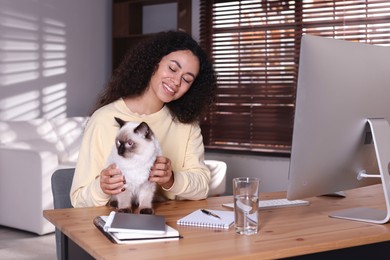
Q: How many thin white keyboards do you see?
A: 1